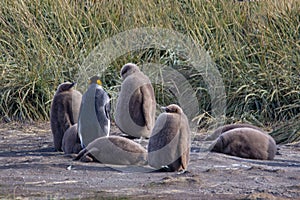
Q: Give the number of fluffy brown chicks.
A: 7